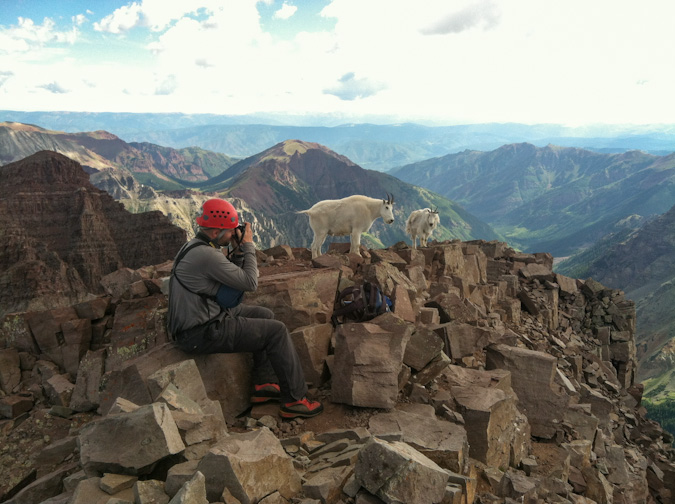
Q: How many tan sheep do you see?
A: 0